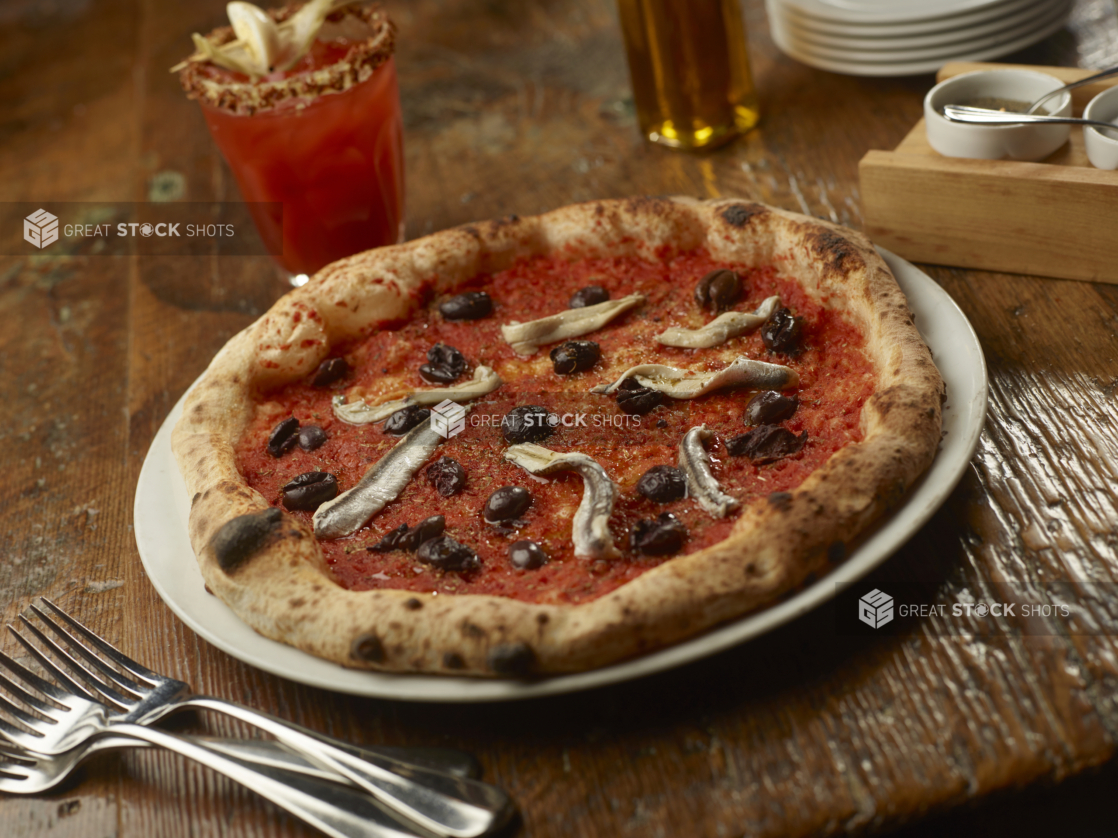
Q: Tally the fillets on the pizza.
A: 7